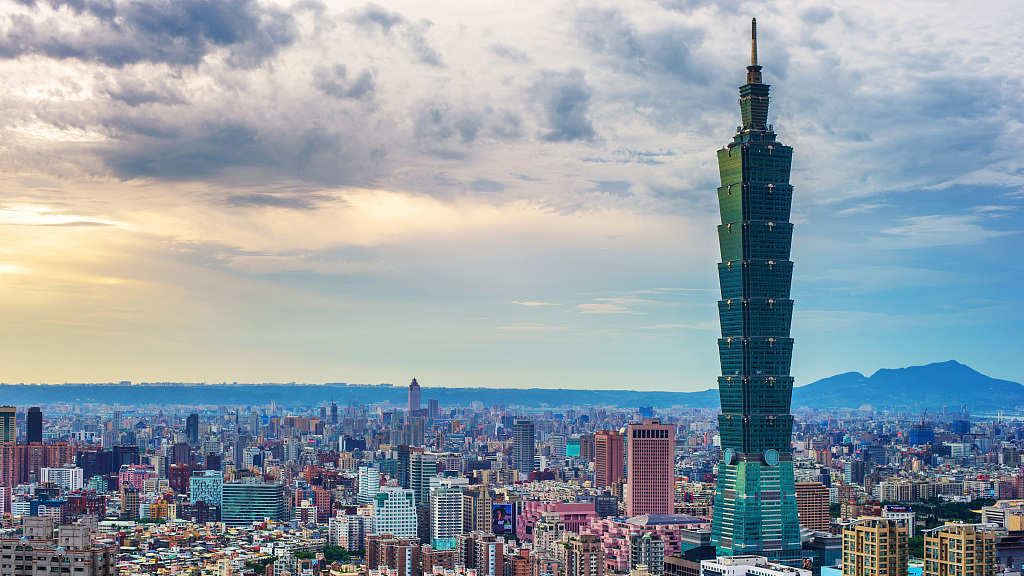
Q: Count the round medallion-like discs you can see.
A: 2